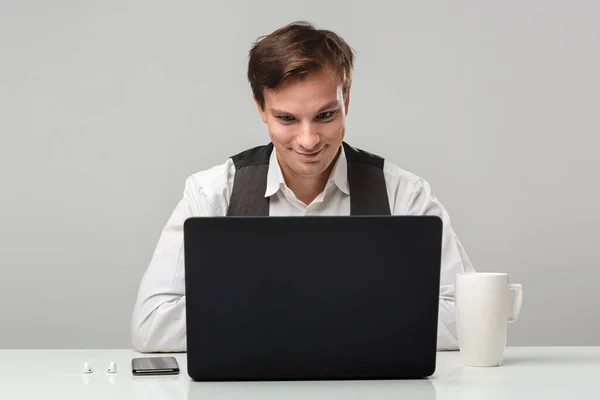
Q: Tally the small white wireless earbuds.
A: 2